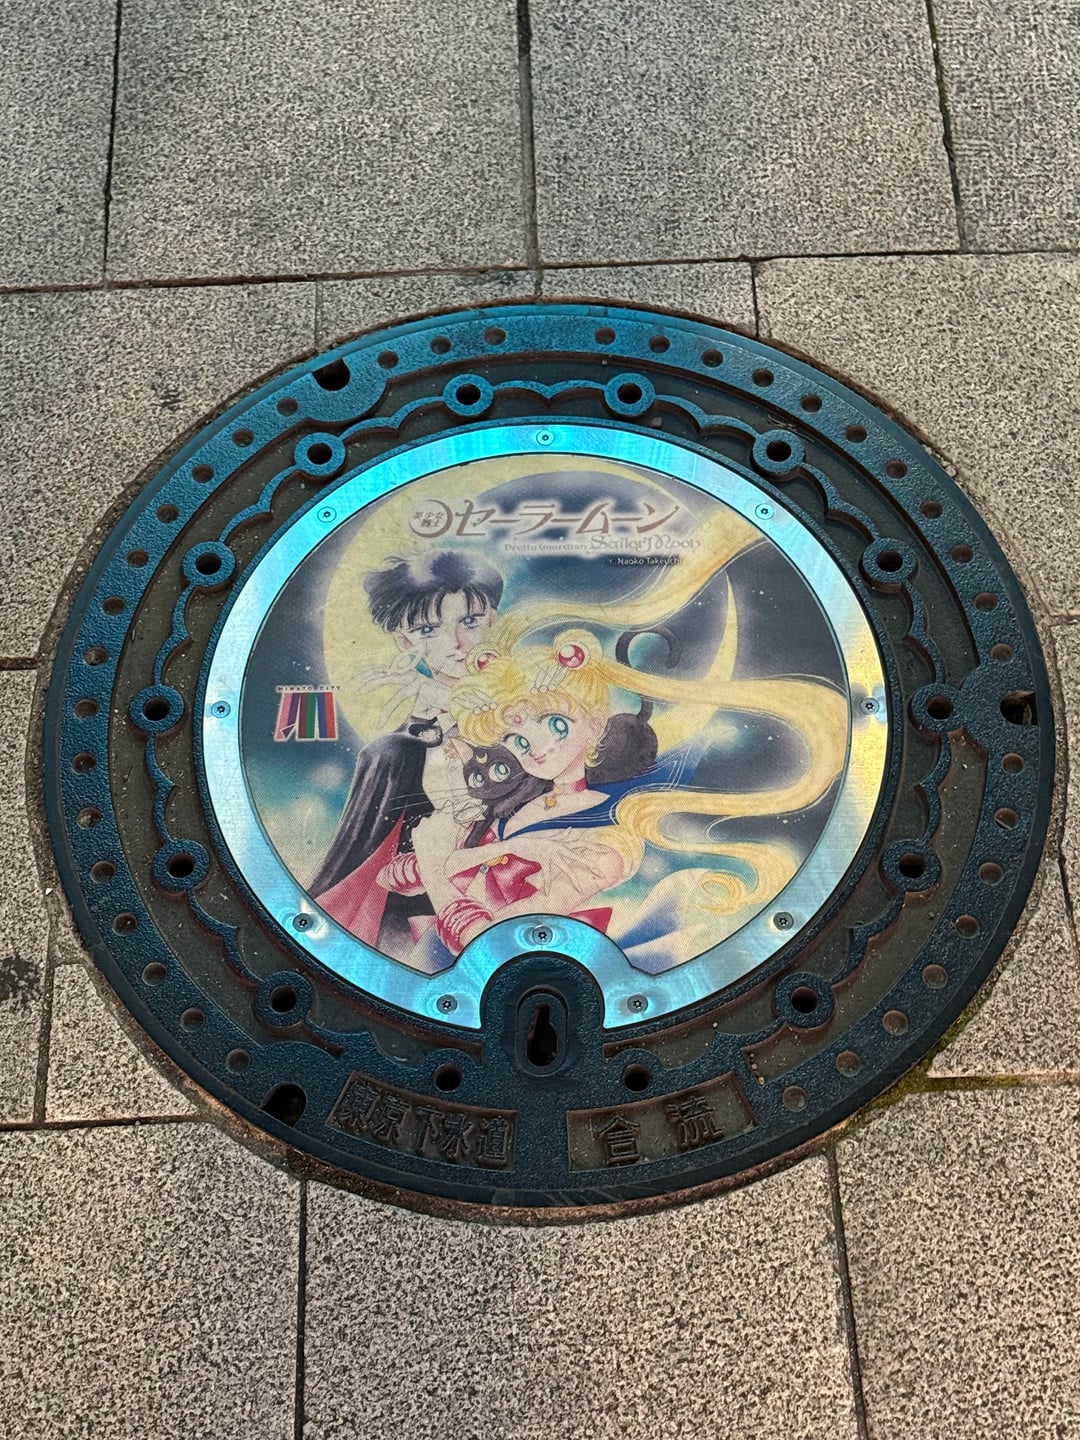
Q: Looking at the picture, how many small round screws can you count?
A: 10